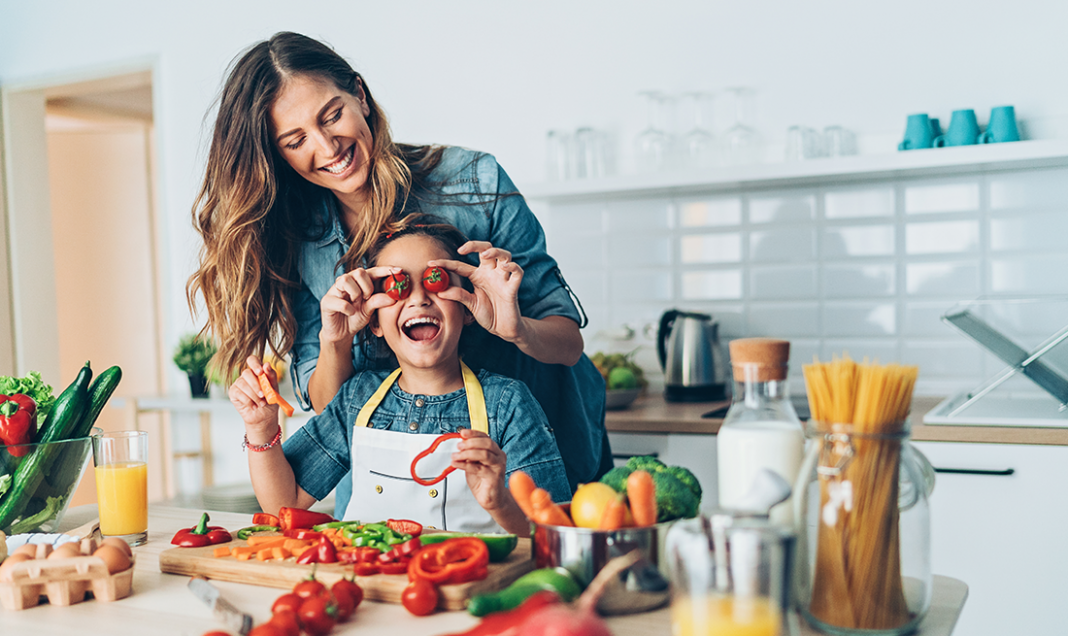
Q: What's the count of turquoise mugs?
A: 4